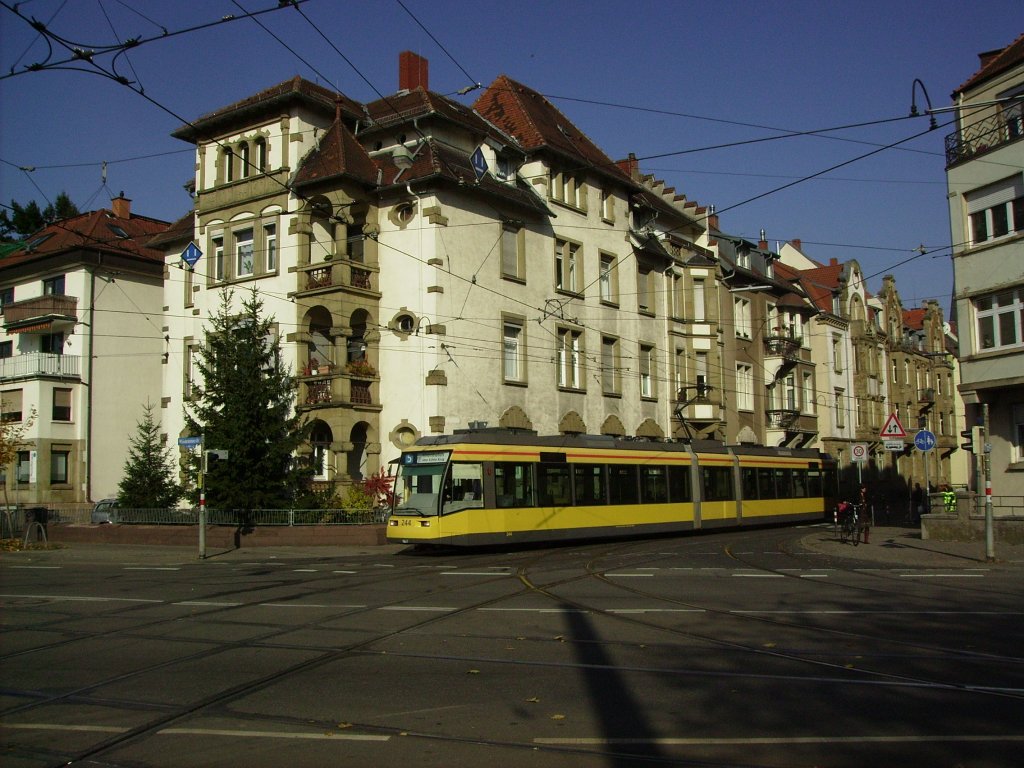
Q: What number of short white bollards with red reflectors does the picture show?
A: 1